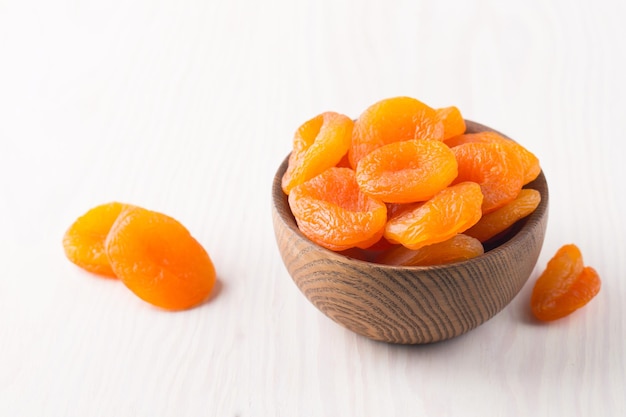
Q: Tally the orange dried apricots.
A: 13